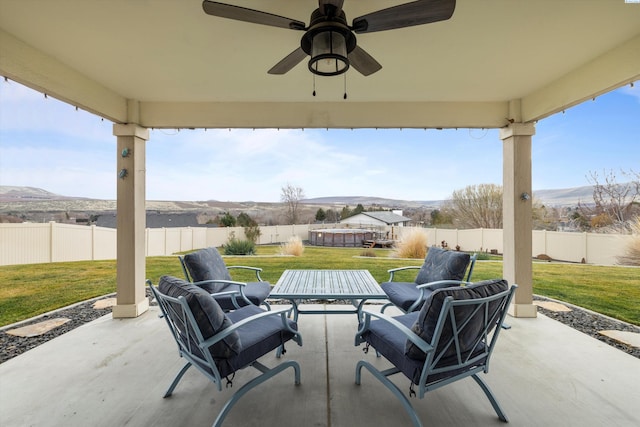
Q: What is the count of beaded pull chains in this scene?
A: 2